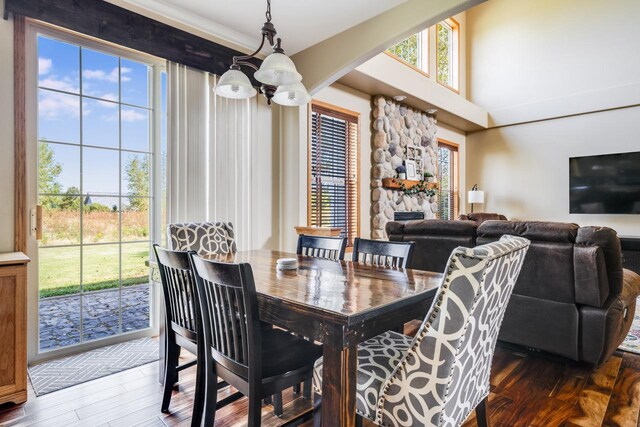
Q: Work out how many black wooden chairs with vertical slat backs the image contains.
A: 4